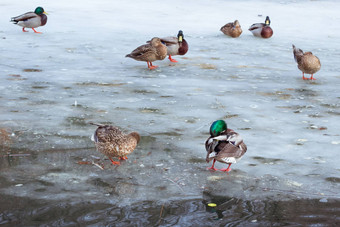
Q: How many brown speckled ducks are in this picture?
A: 4